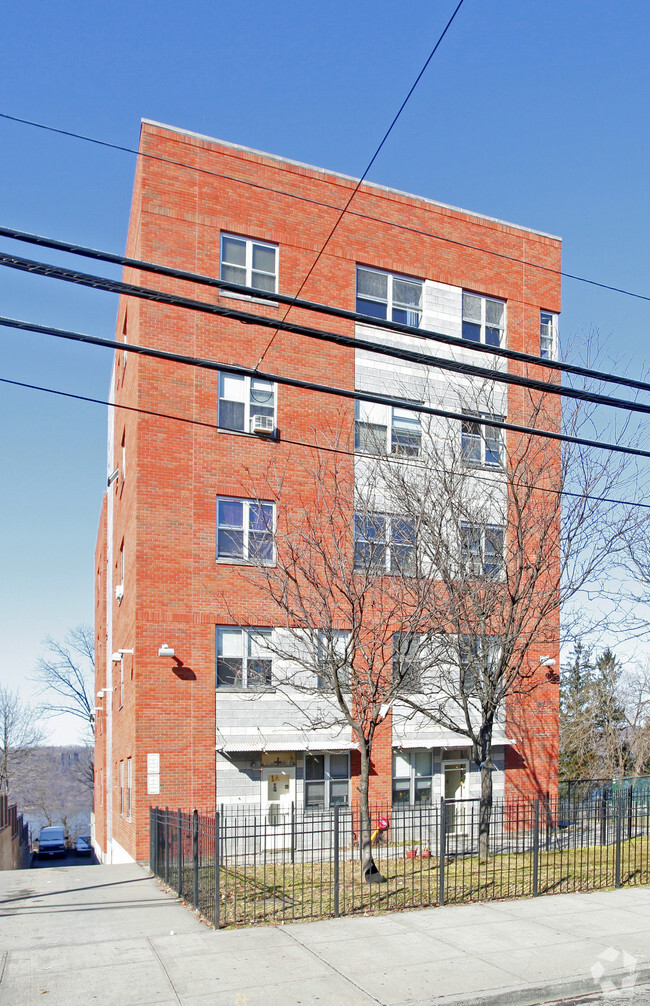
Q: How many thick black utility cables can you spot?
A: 3